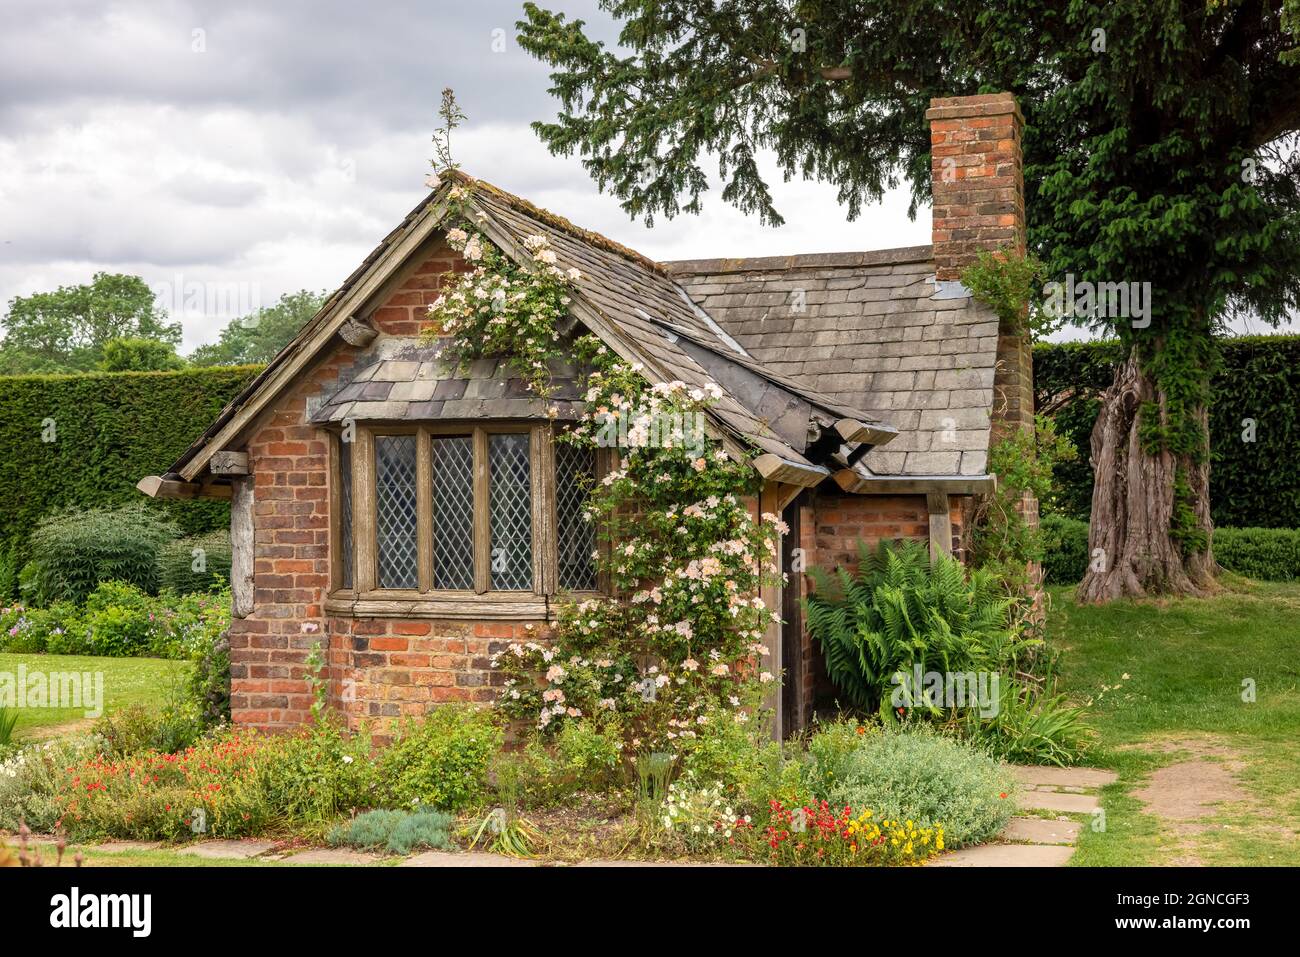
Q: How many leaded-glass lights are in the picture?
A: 5